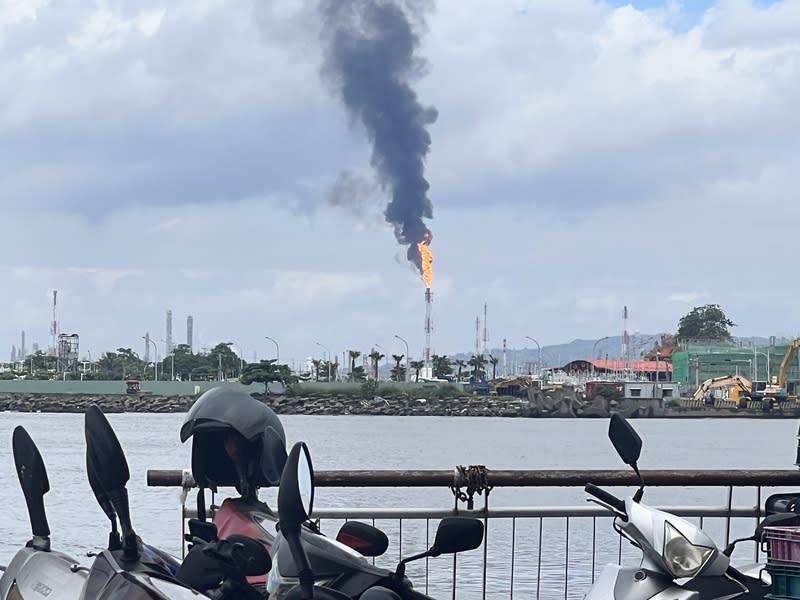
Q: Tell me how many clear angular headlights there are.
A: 1